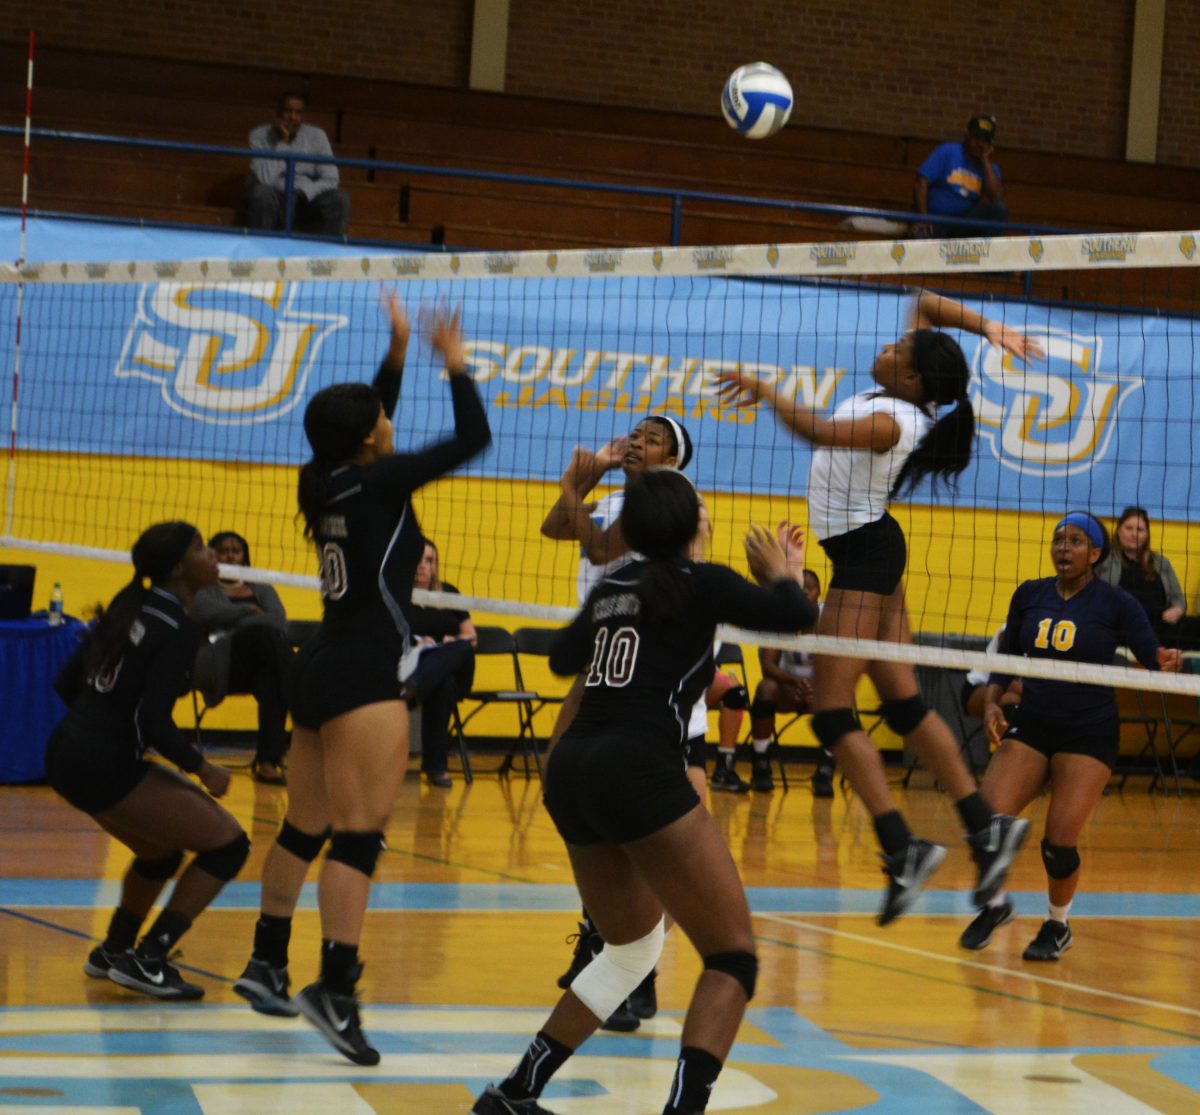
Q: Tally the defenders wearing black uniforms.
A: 3